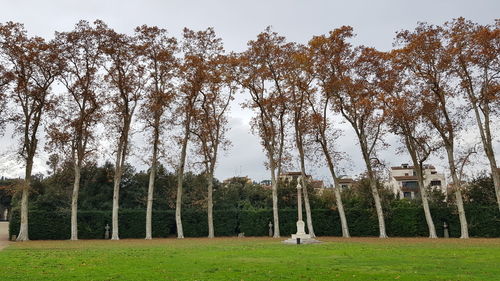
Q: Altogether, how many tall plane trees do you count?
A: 13